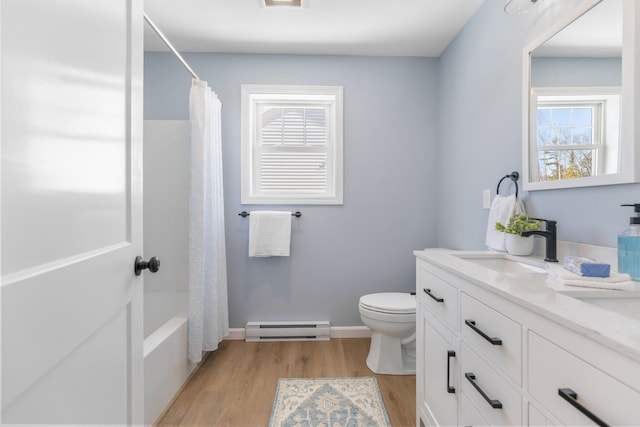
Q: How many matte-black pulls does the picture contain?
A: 5